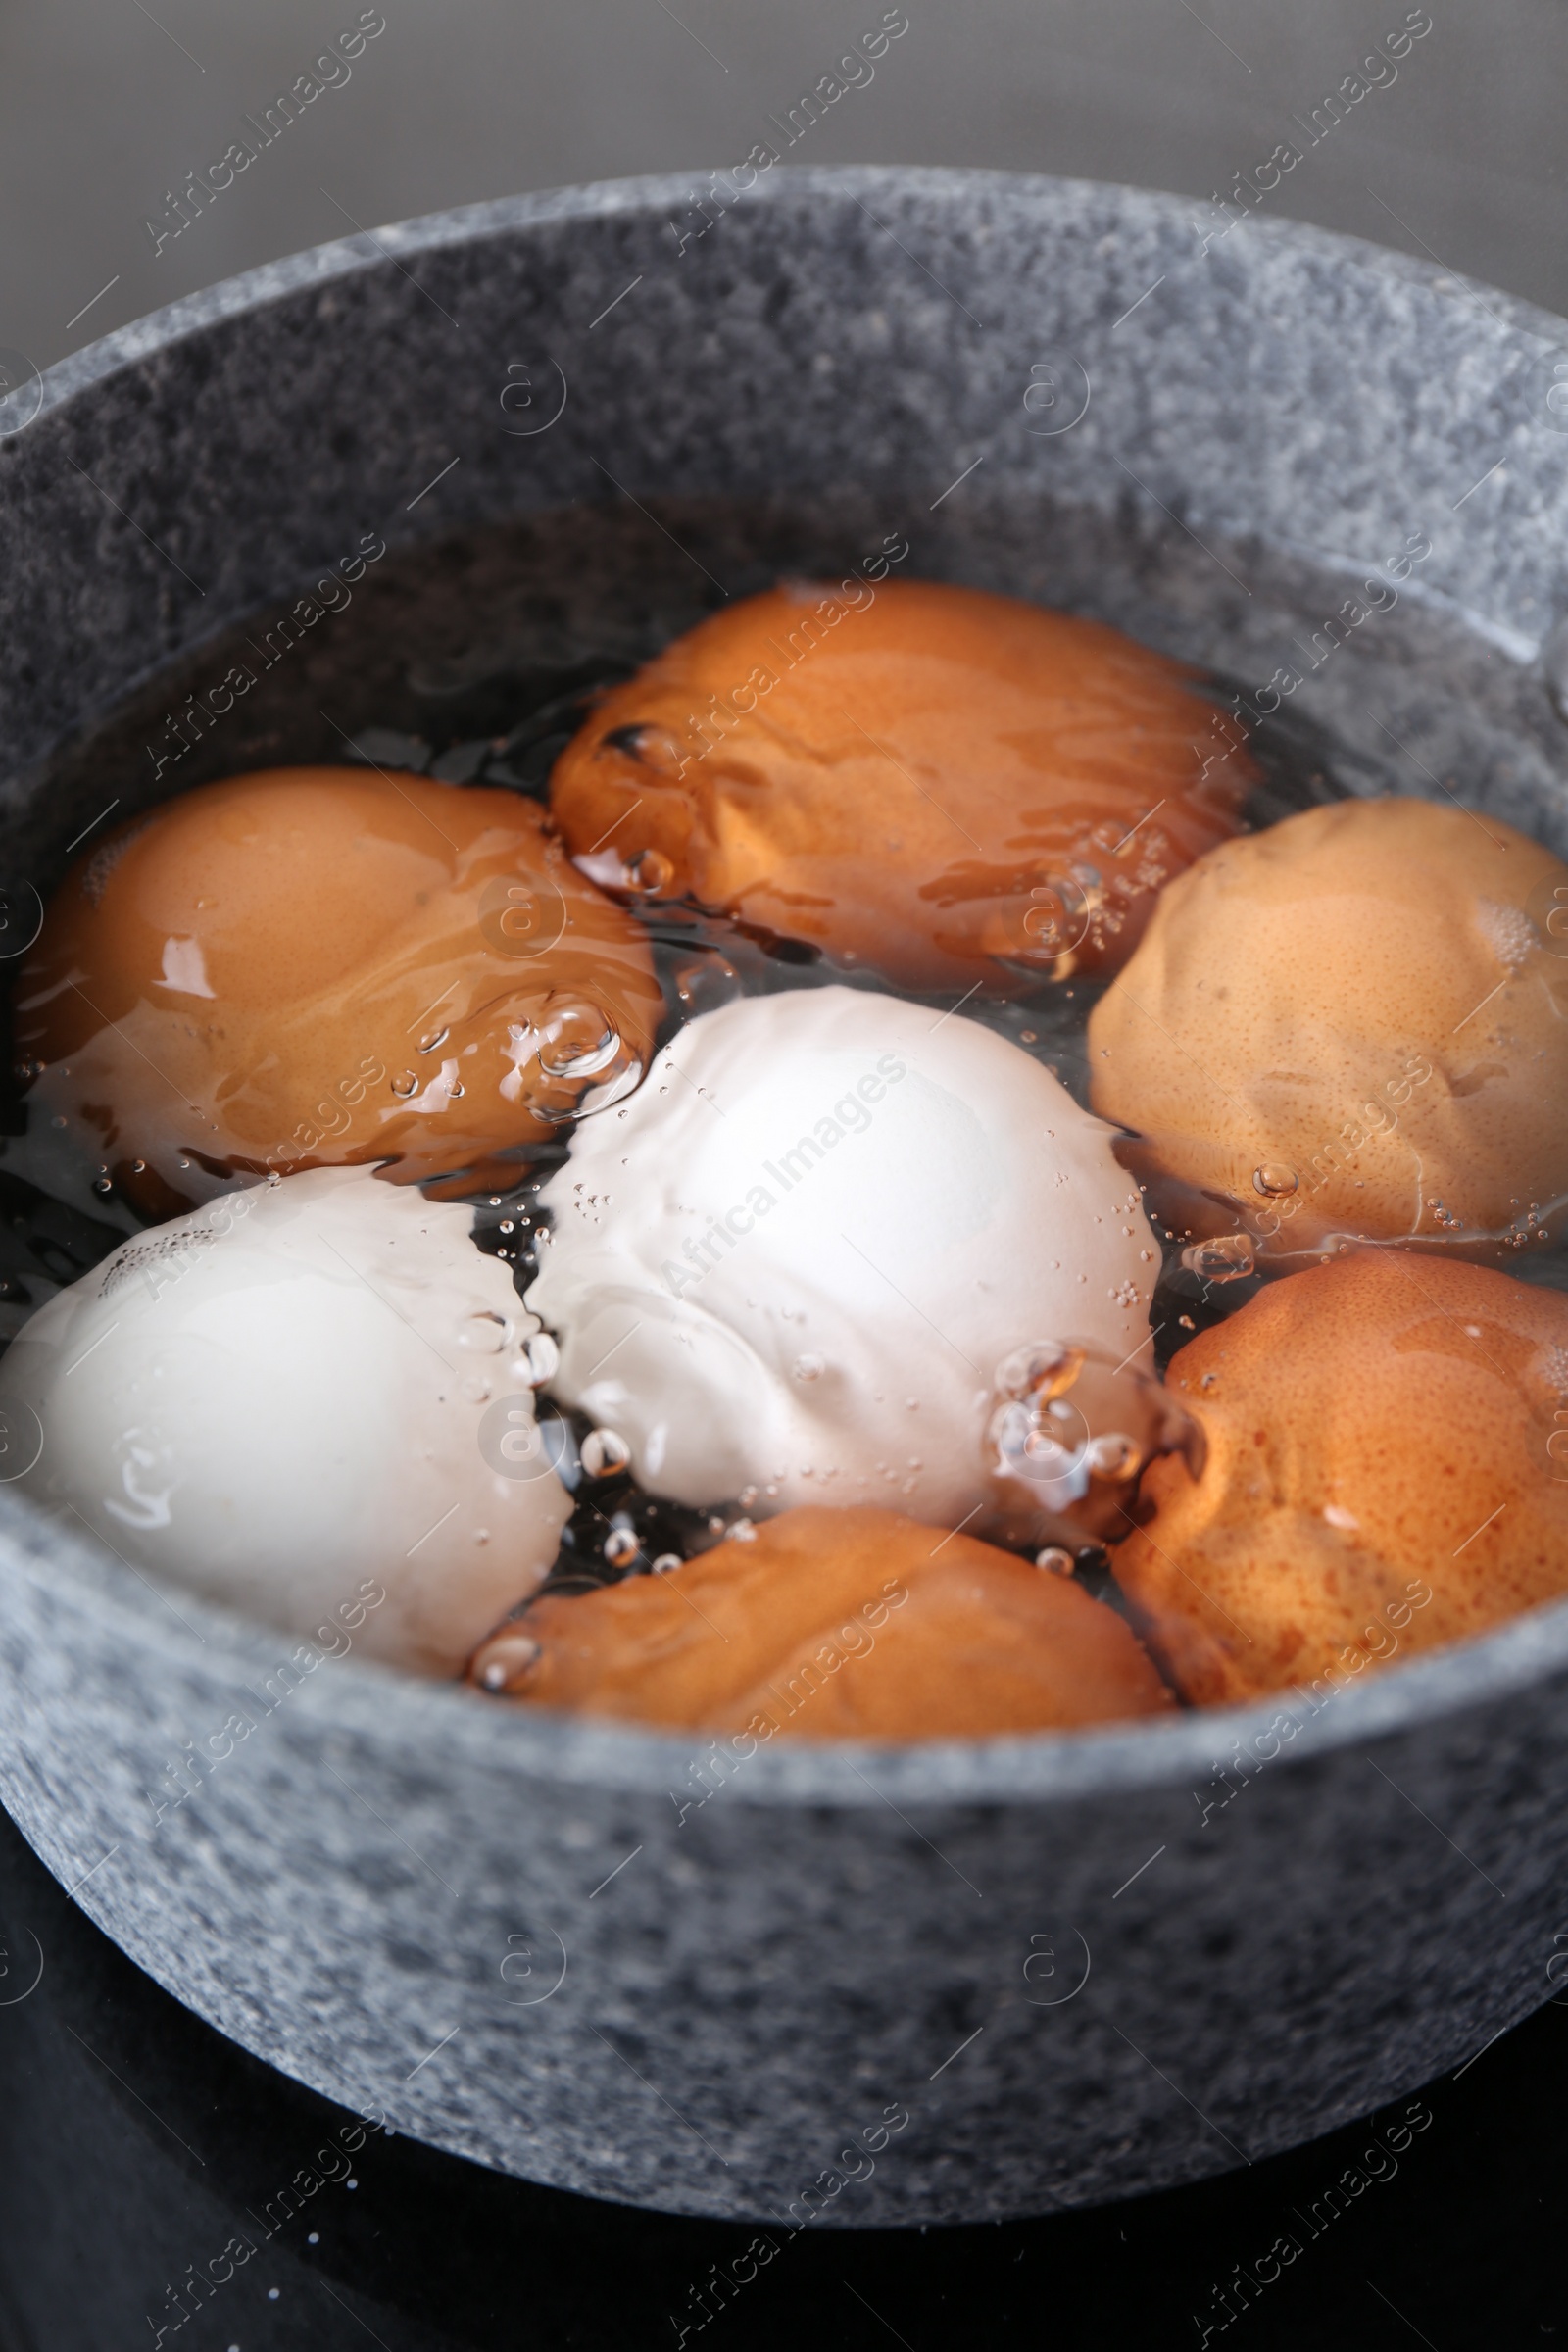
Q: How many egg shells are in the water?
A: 7